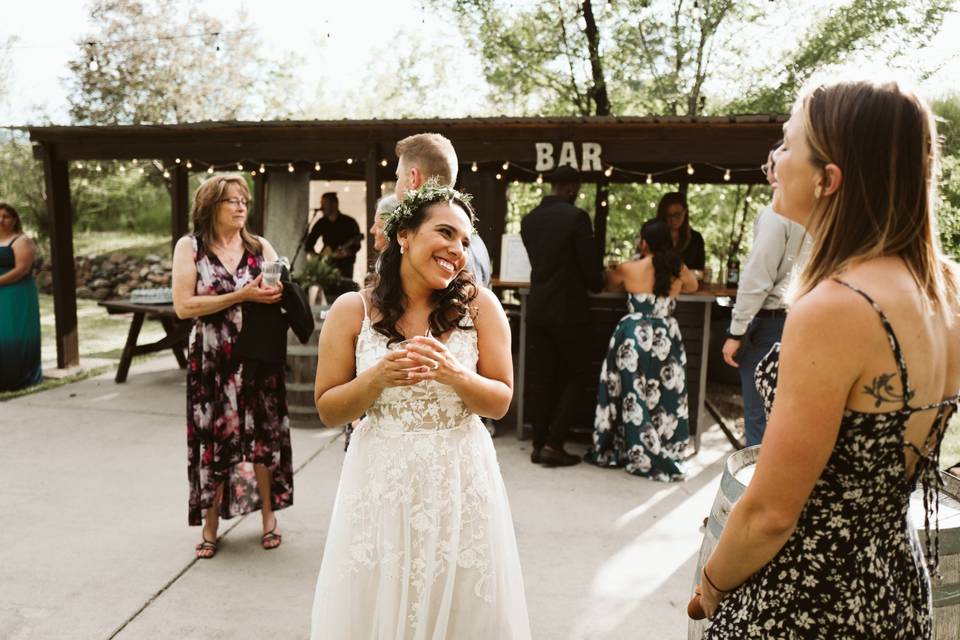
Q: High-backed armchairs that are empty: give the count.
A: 0